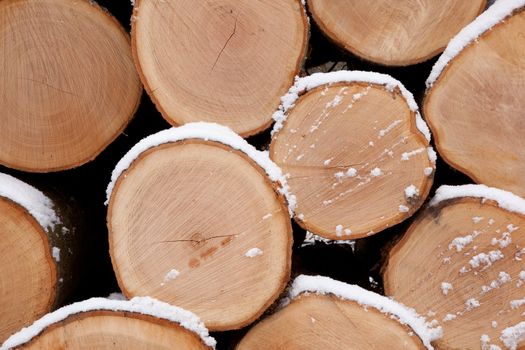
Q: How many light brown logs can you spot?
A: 10